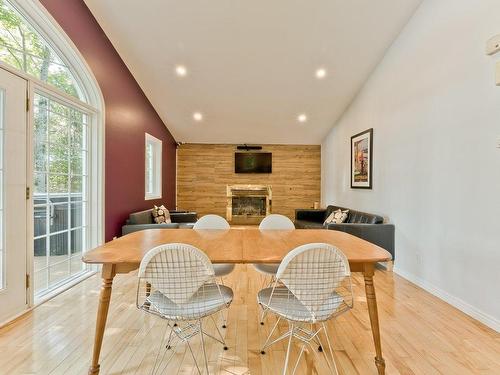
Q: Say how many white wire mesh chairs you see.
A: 4